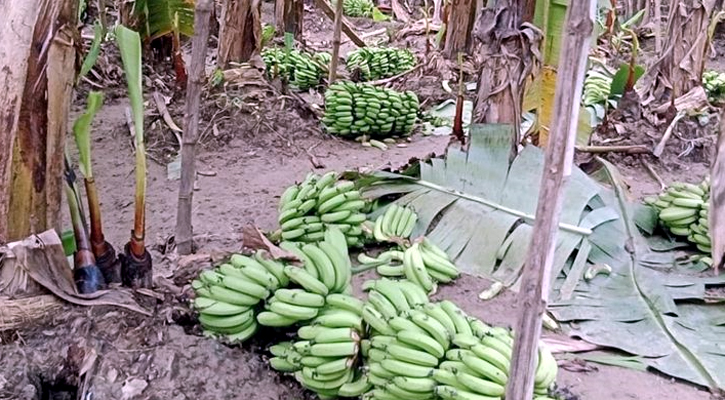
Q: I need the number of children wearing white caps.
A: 0